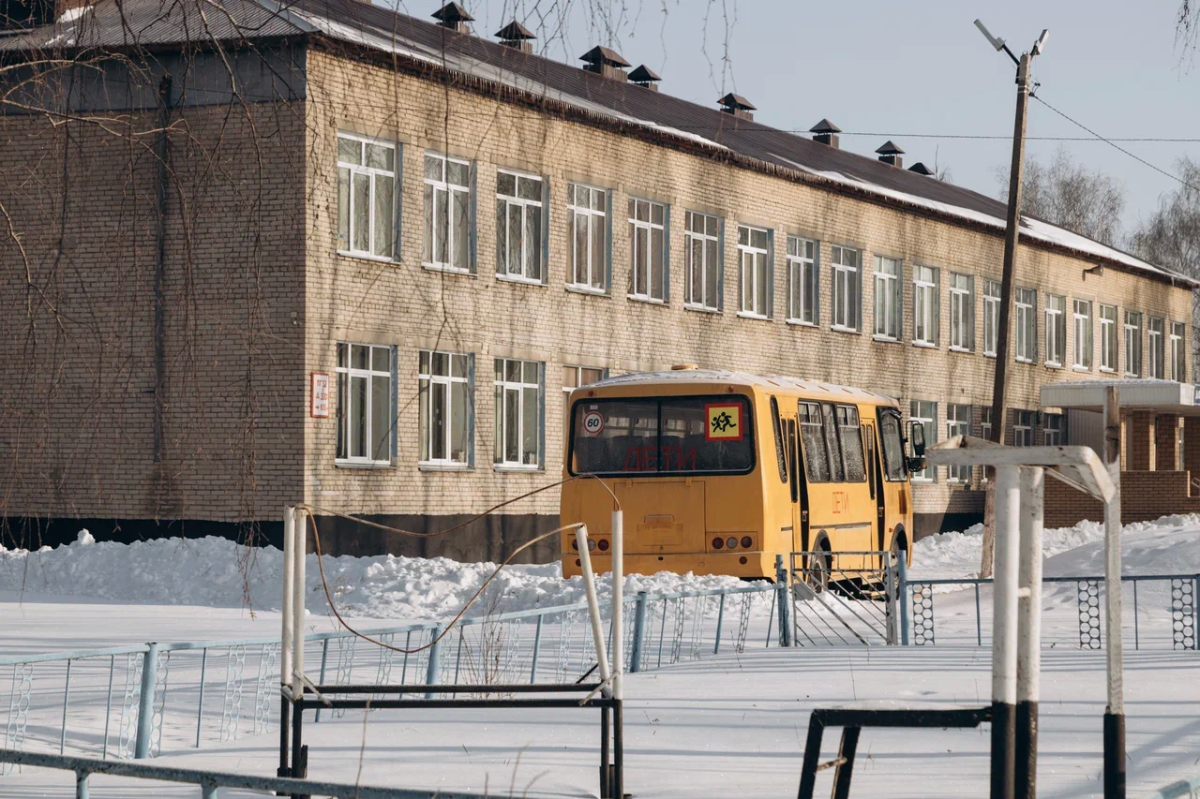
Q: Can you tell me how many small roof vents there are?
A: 8